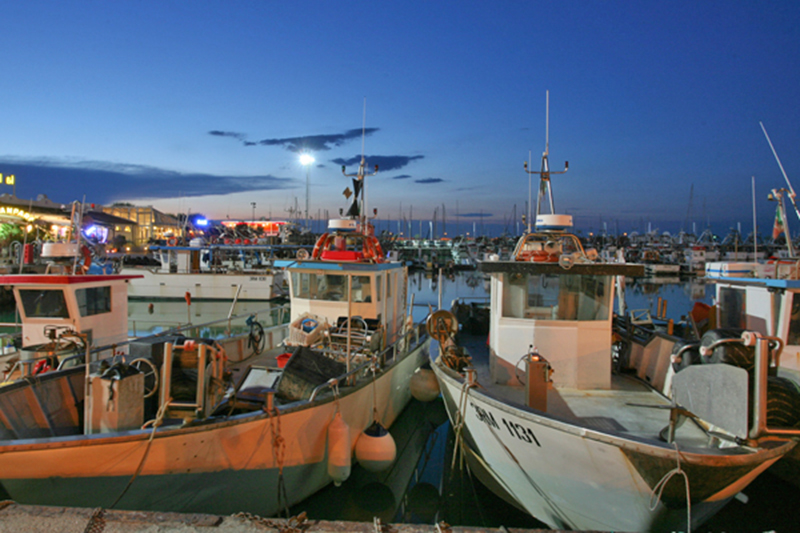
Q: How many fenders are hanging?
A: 3